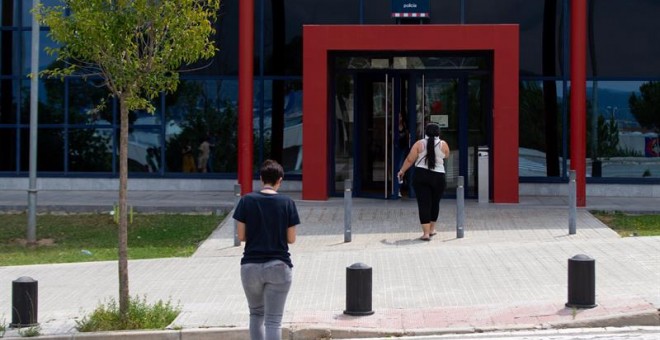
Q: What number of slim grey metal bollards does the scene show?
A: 4